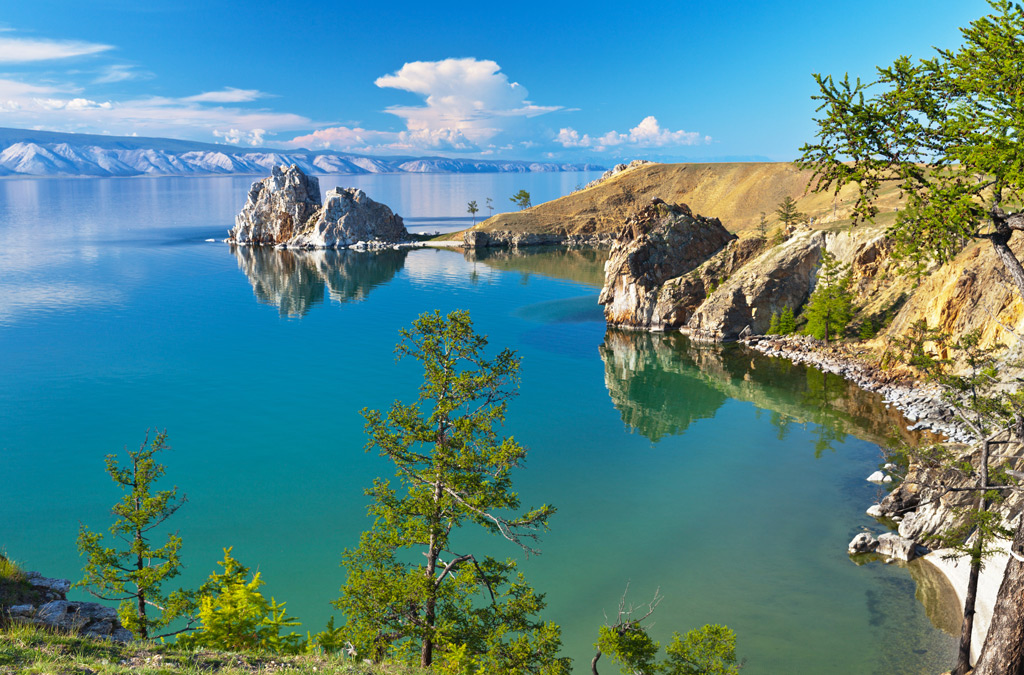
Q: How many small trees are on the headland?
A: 3